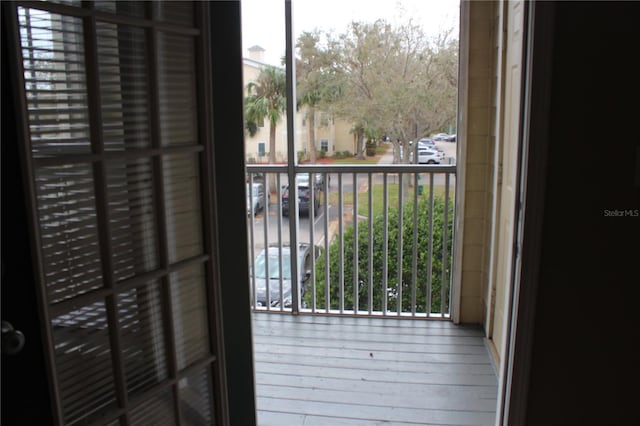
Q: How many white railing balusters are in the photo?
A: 13